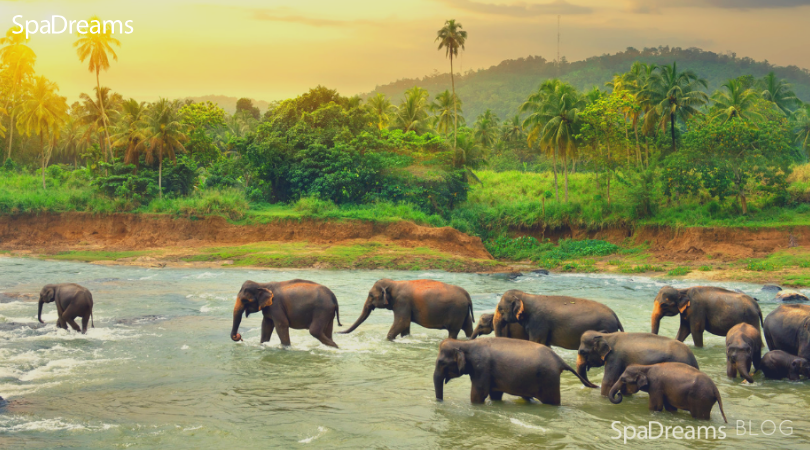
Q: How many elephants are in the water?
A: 12